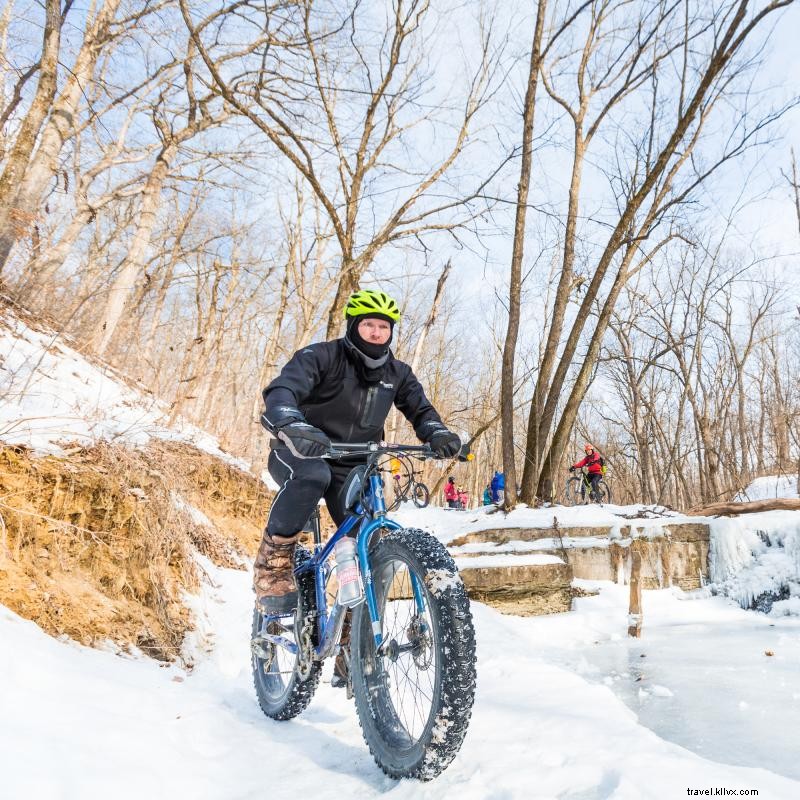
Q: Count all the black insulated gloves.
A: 2